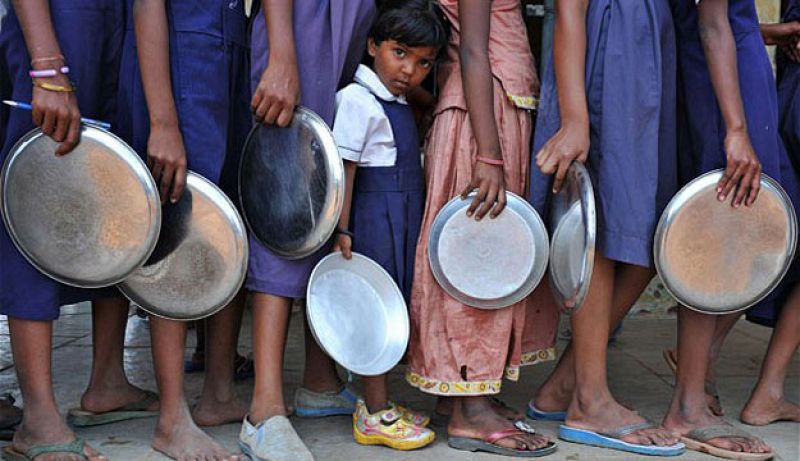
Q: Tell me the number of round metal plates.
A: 7